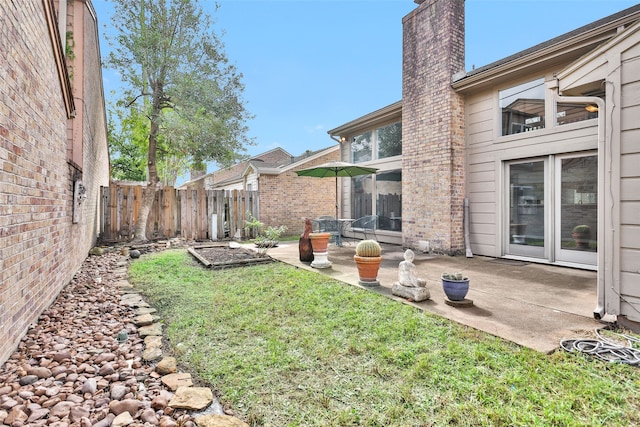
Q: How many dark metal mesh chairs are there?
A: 2